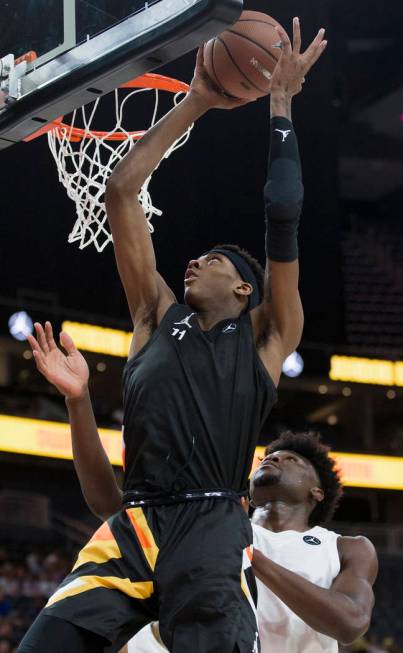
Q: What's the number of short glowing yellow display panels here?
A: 2